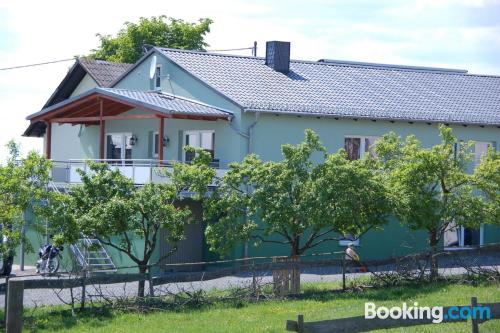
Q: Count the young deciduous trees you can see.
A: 4